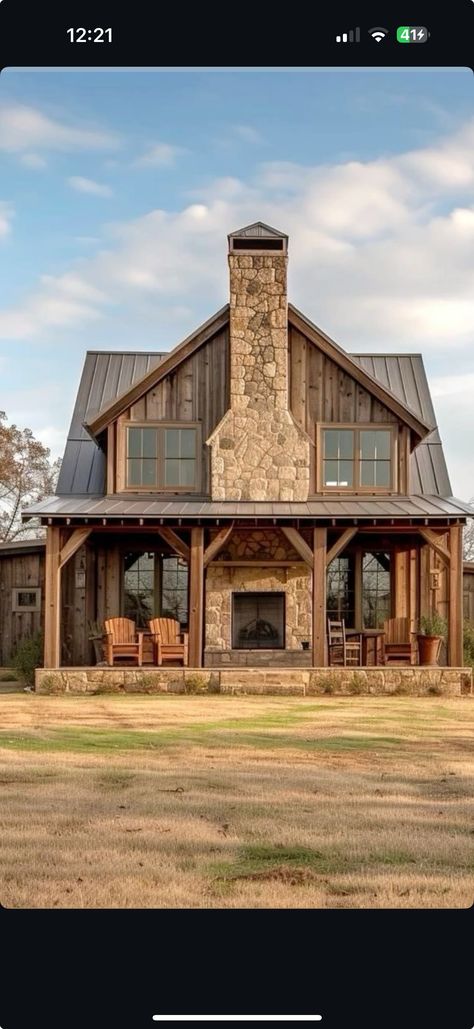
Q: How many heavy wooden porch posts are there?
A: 4